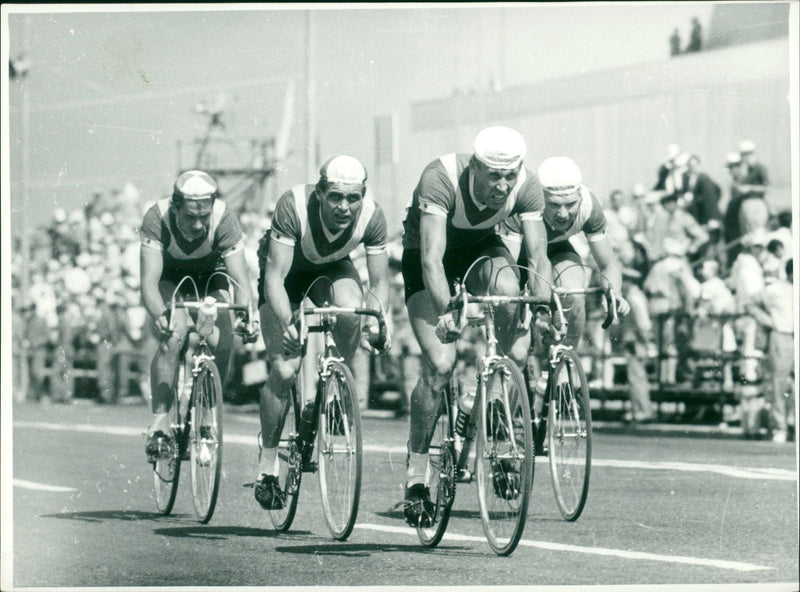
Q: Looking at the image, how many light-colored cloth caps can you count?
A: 4